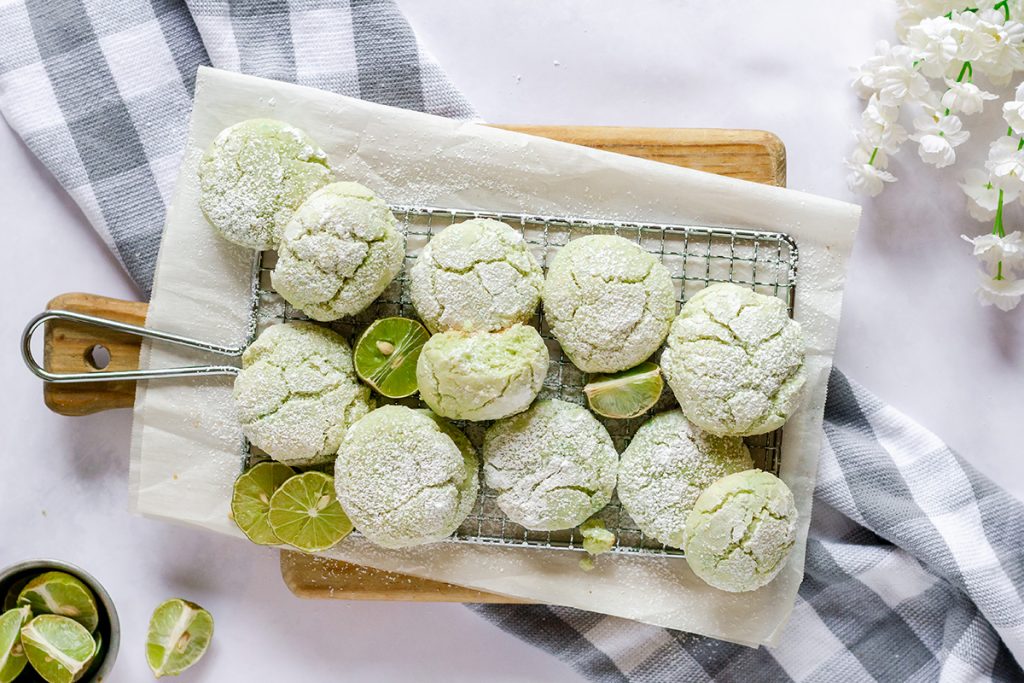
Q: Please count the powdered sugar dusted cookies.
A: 11